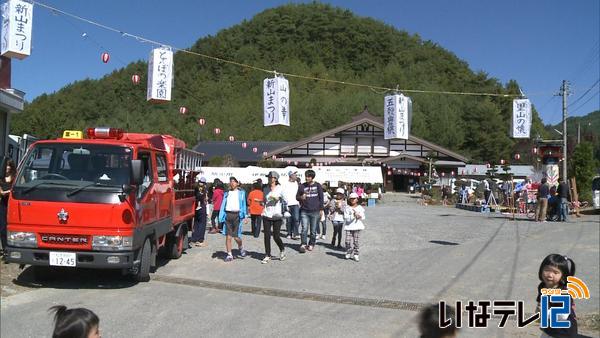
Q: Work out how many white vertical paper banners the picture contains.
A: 5